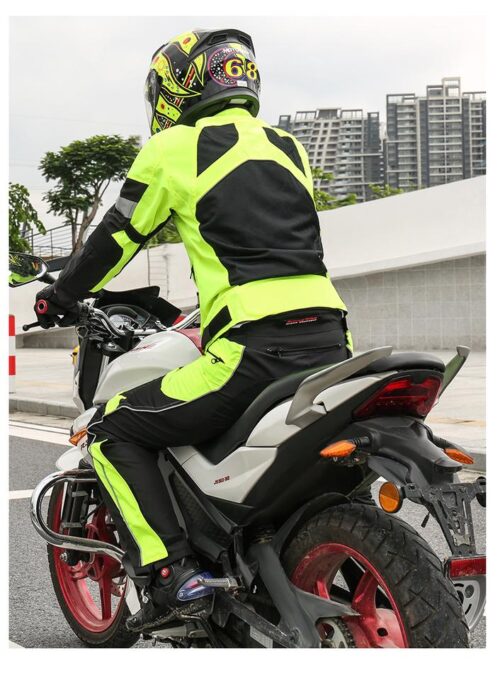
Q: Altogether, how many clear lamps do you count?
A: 0